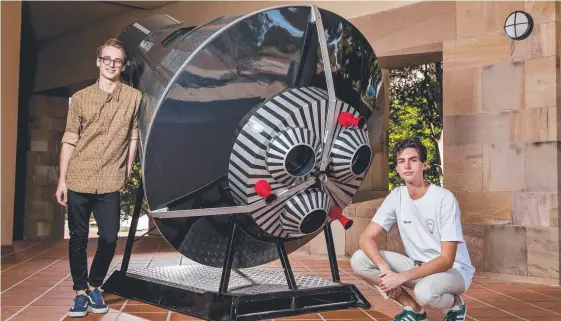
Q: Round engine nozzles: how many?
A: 3